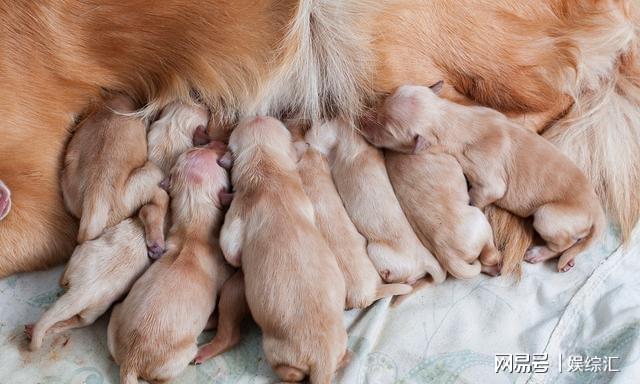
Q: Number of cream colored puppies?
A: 8